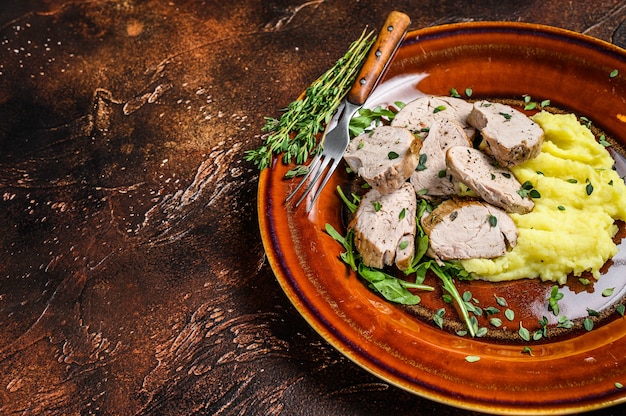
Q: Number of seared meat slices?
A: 7